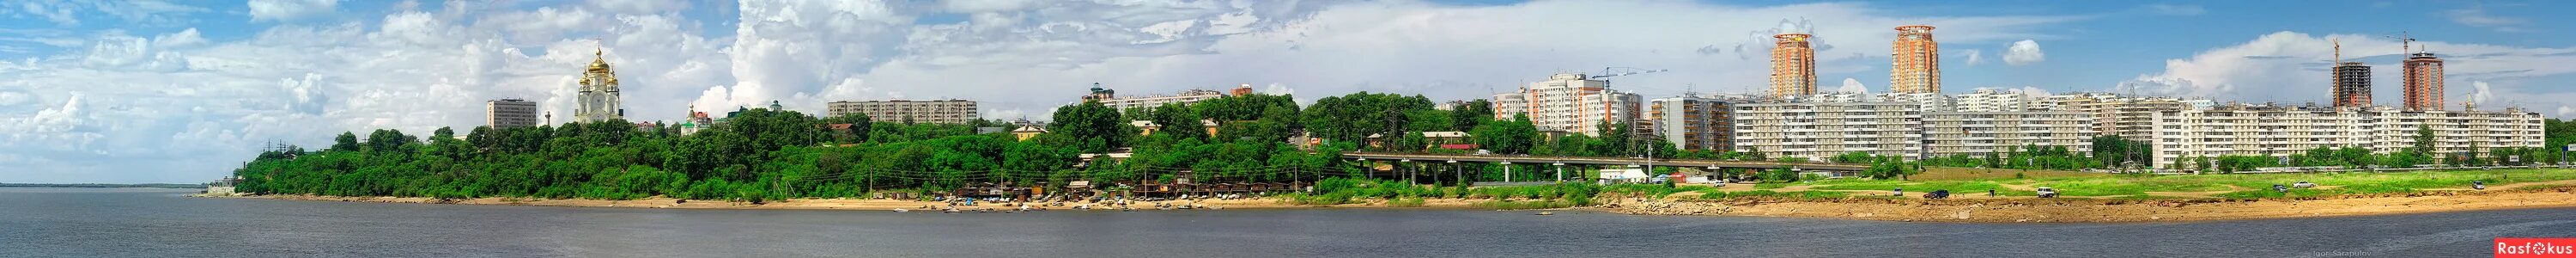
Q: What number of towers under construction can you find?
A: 2